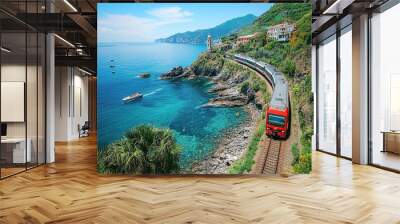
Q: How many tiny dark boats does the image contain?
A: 3